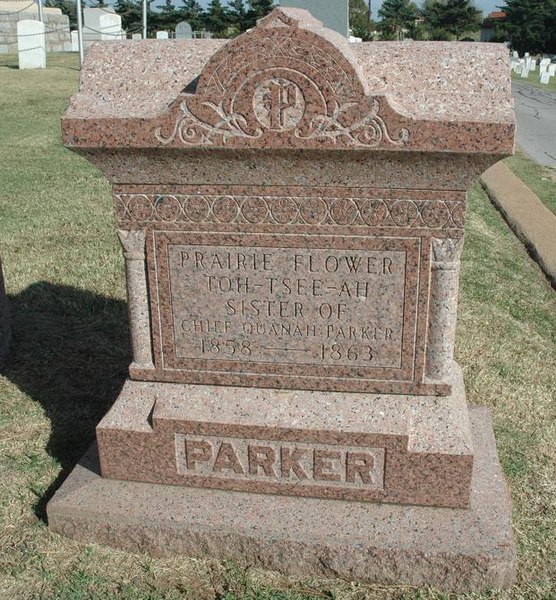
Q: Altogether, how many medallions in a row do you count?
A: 11